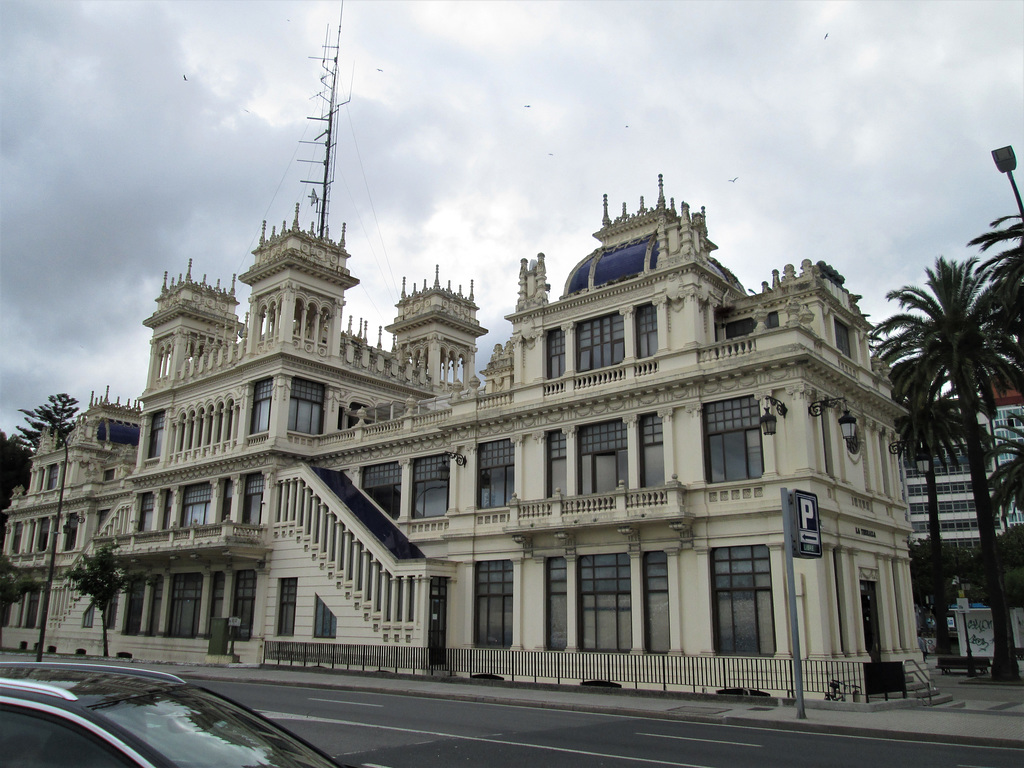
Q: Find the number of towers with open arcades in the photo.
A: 3